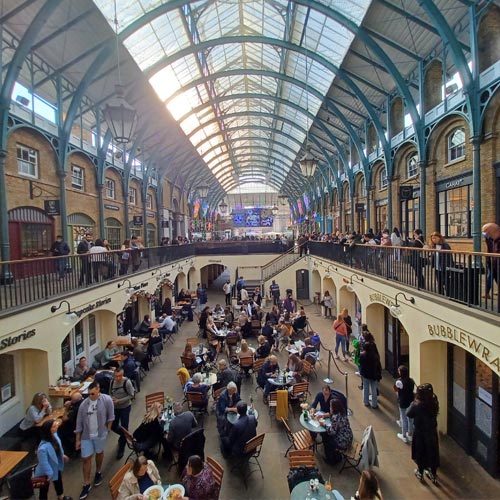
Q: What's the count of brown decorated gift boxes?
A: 0